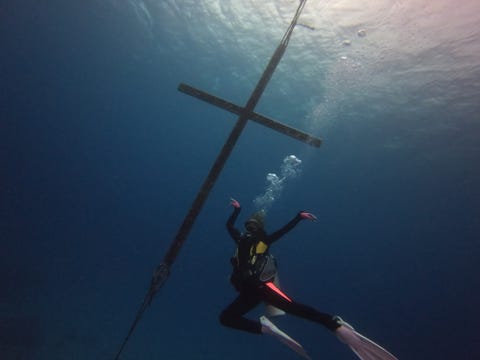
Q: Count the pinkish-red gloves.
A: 2